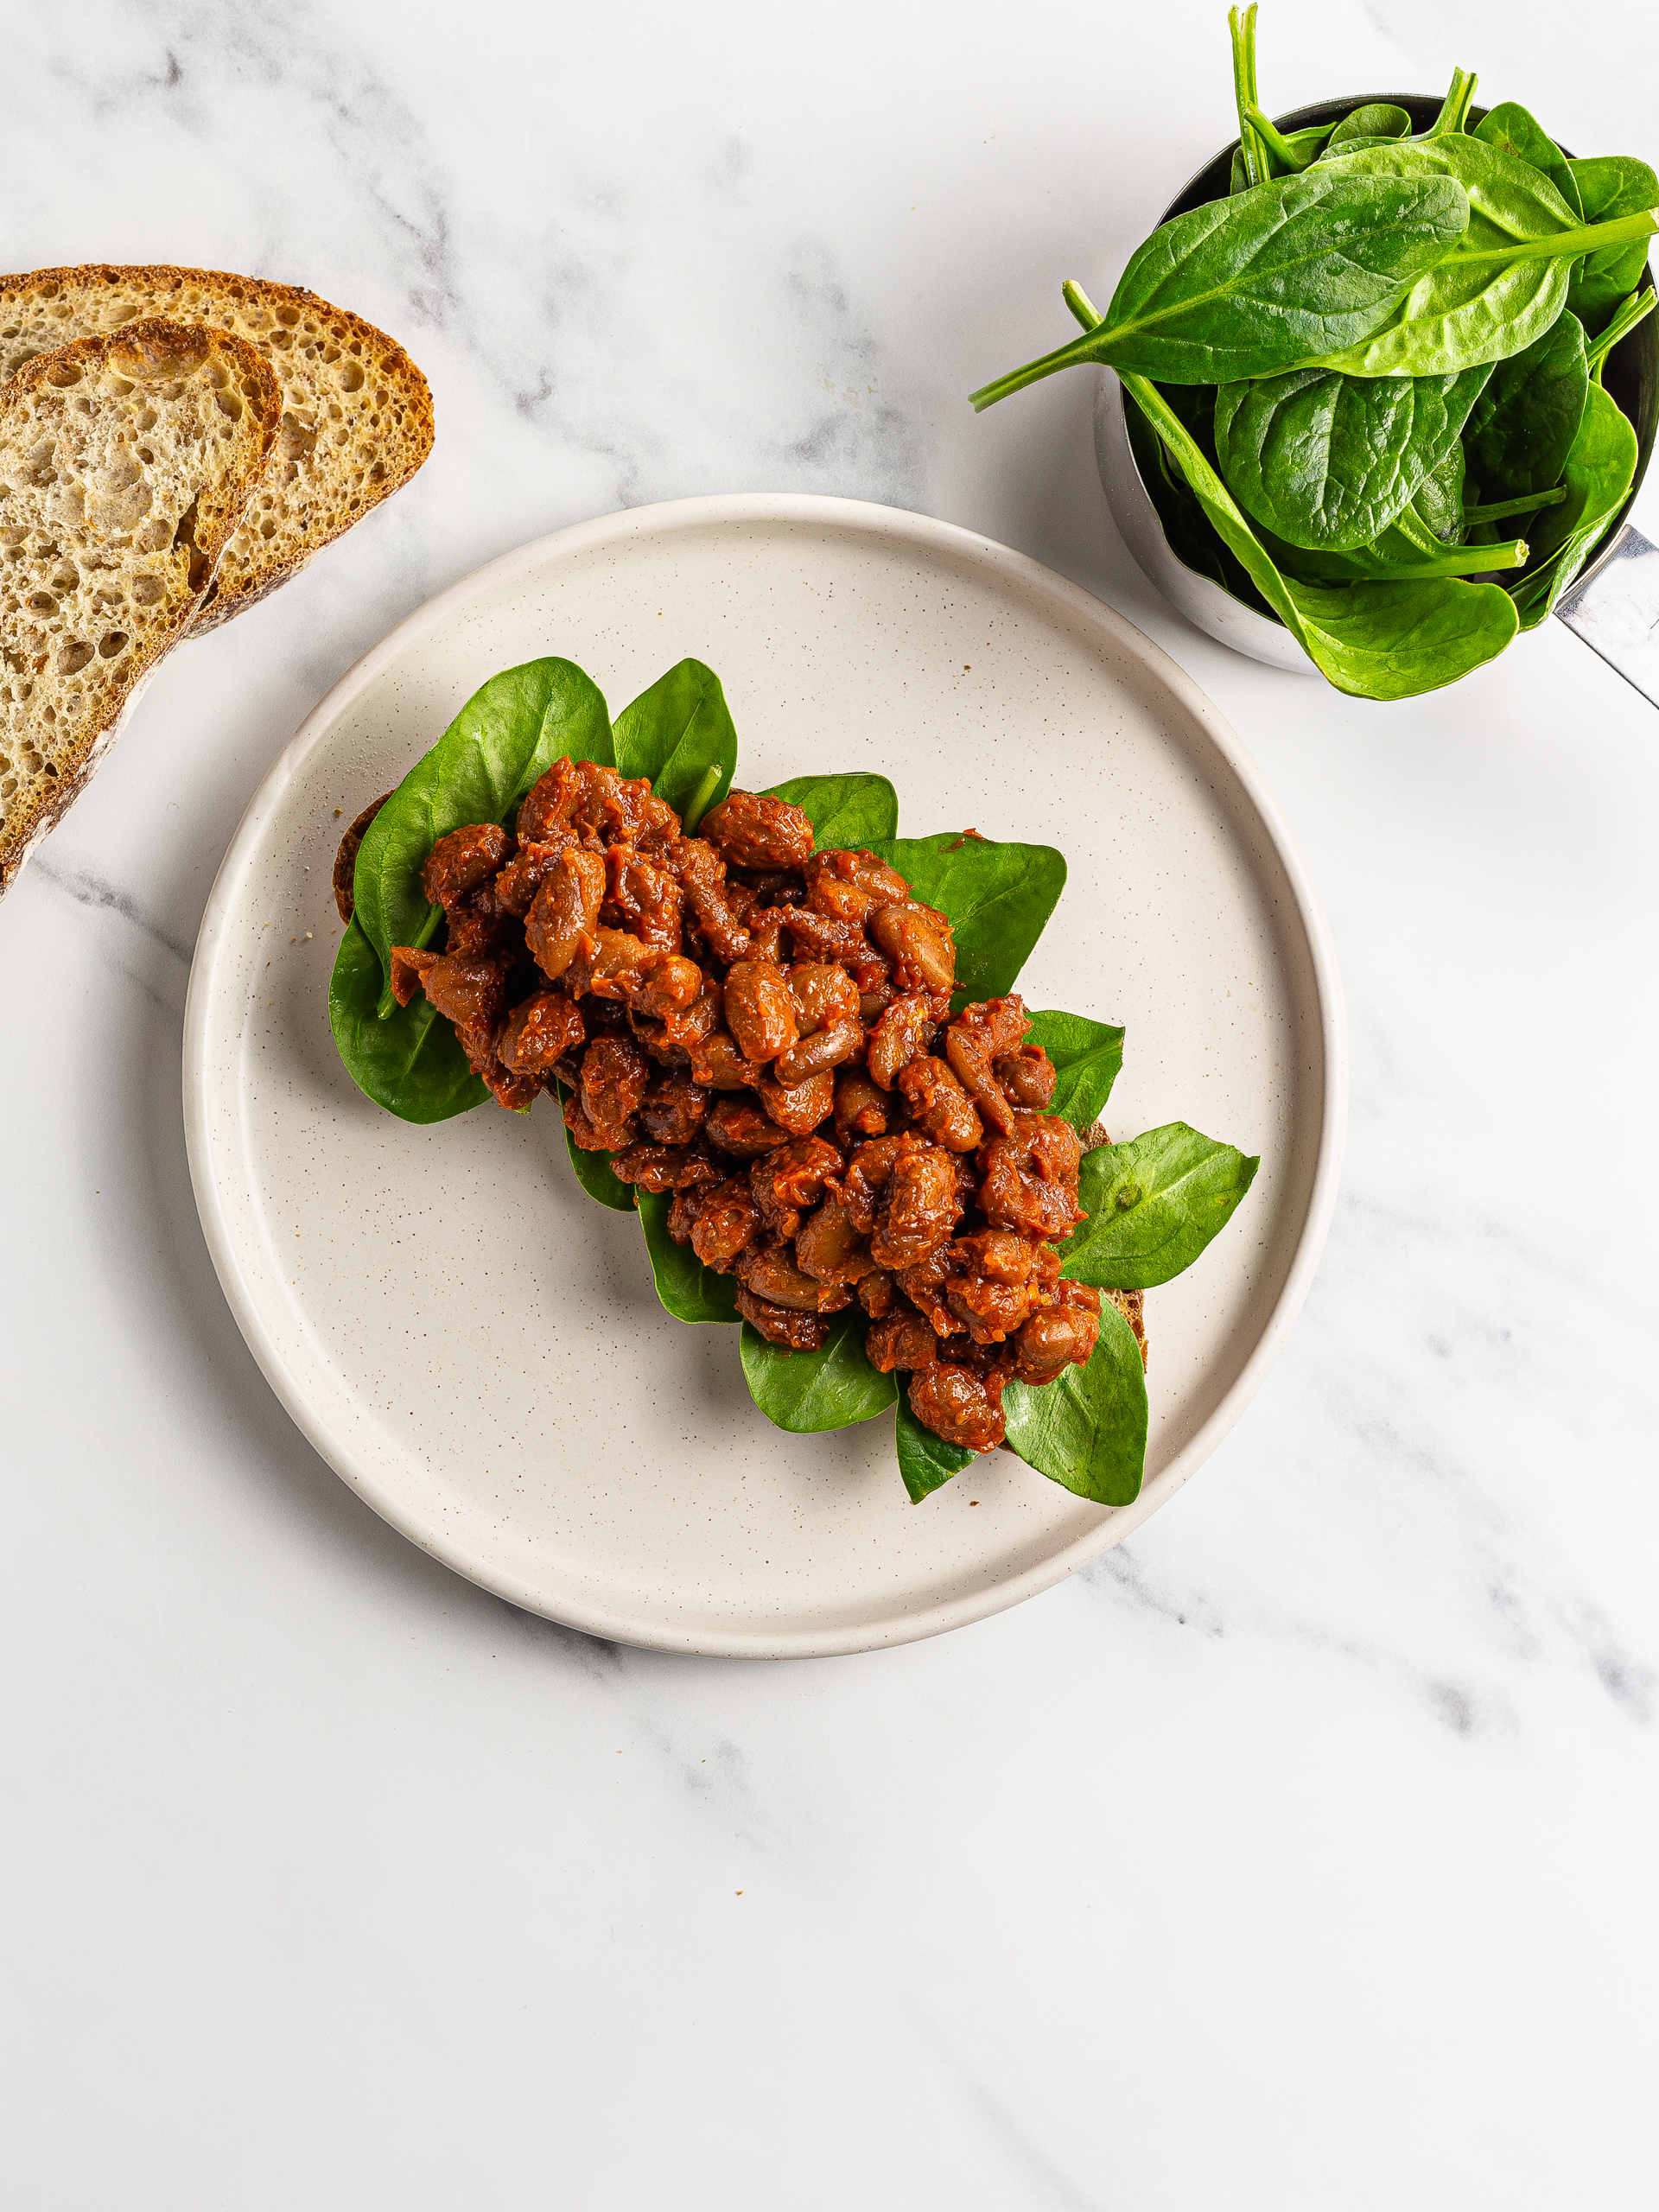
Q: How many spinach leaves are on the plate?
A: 12